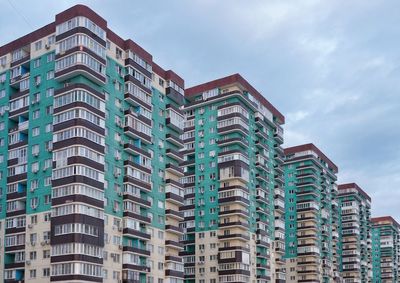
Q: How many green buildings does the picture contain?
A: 5